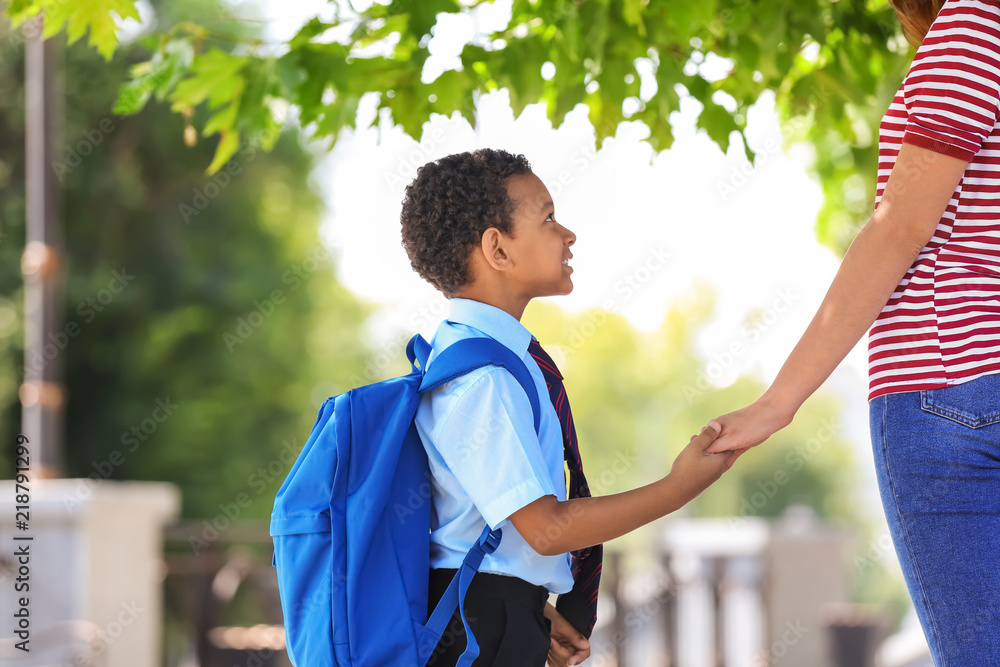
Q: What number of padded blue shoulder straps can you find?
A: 1